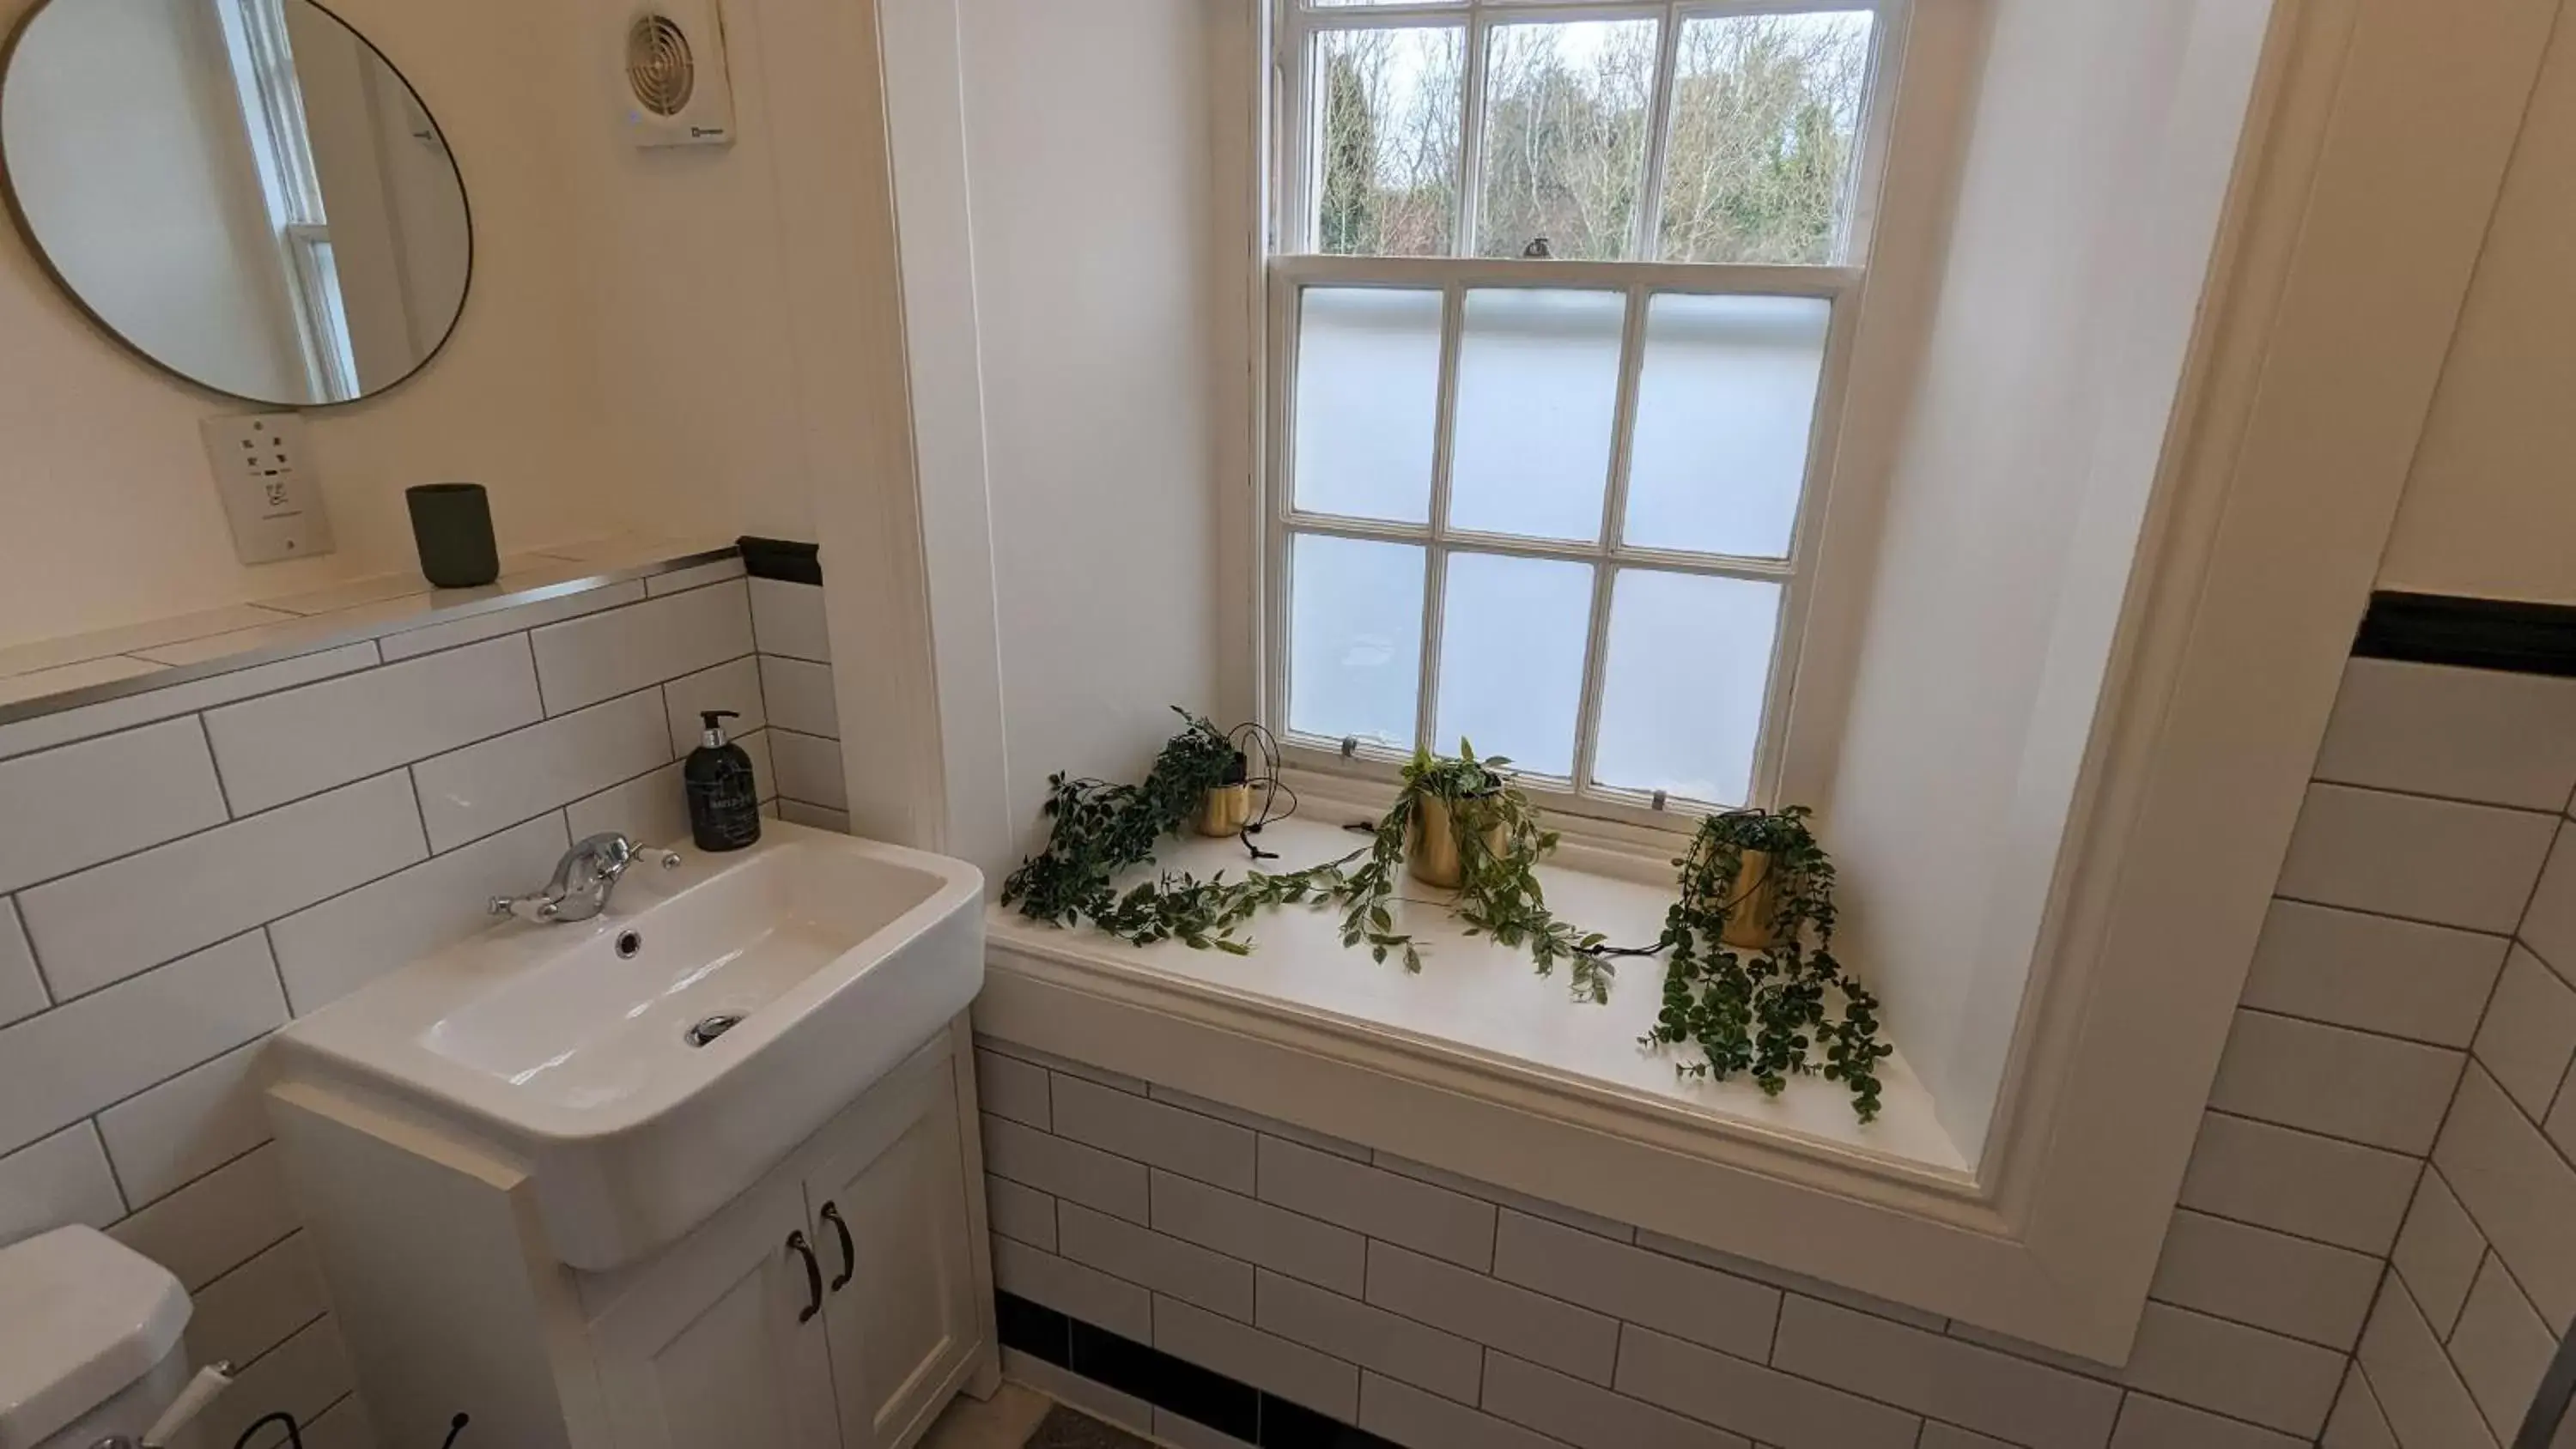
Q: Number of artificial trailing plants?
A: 3